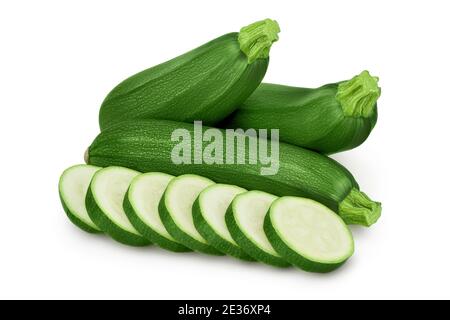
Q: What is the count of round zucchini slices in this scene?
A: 7